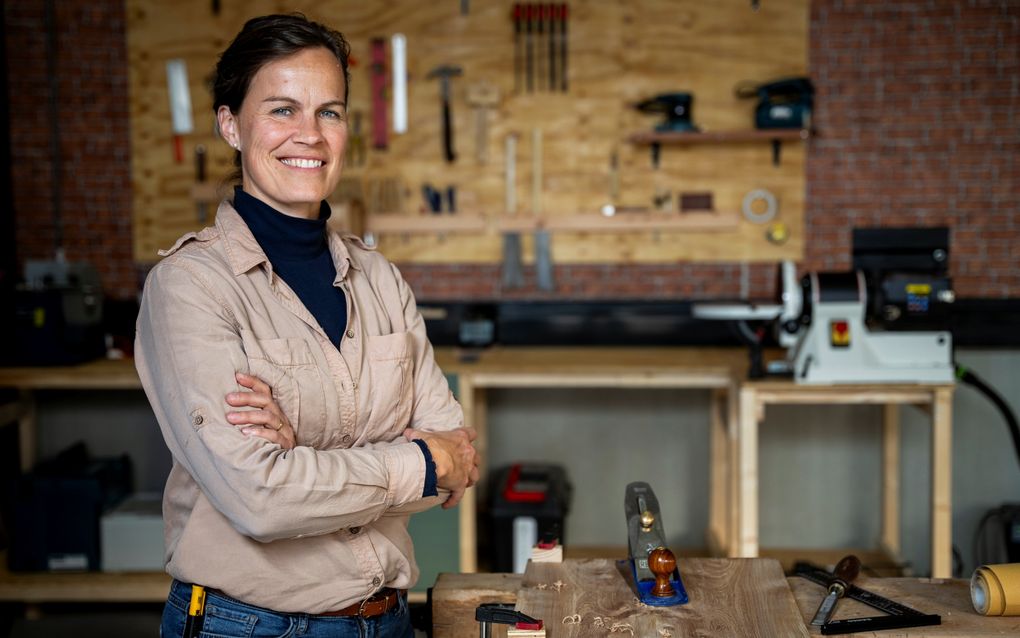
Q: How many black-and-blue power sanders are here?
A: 2